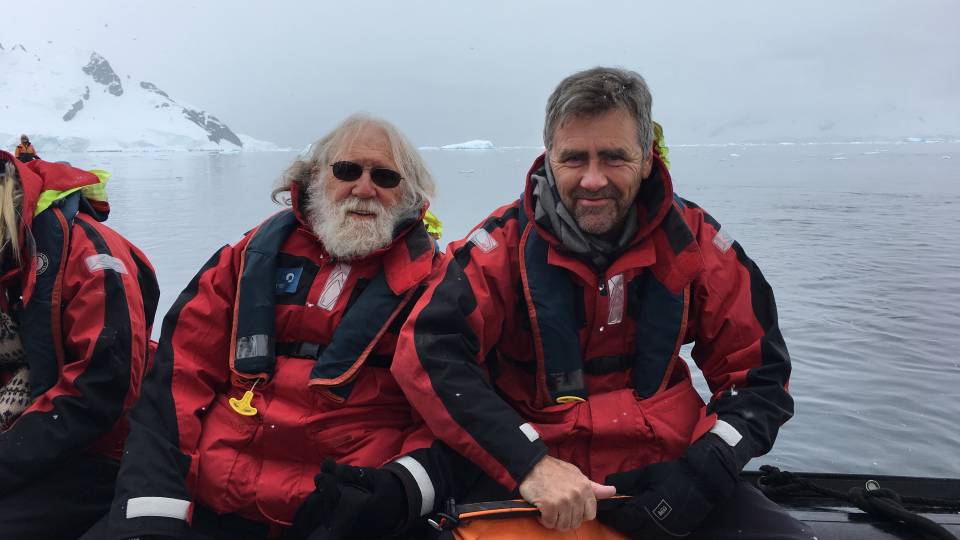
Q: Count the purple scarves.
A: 0